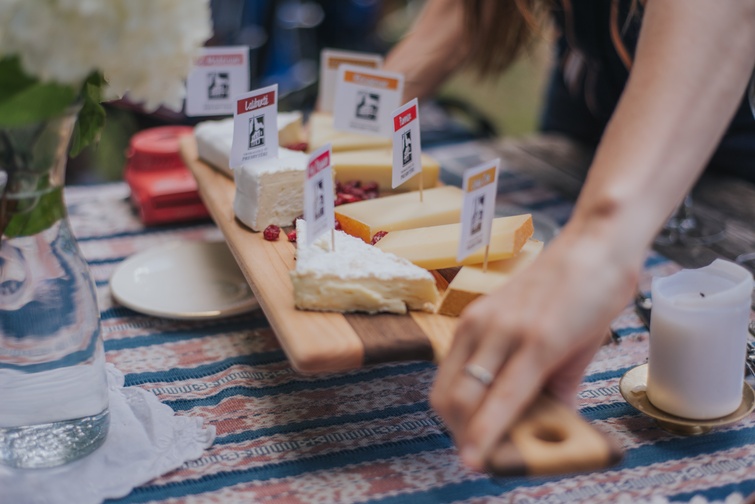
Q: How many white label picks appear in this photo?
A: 7